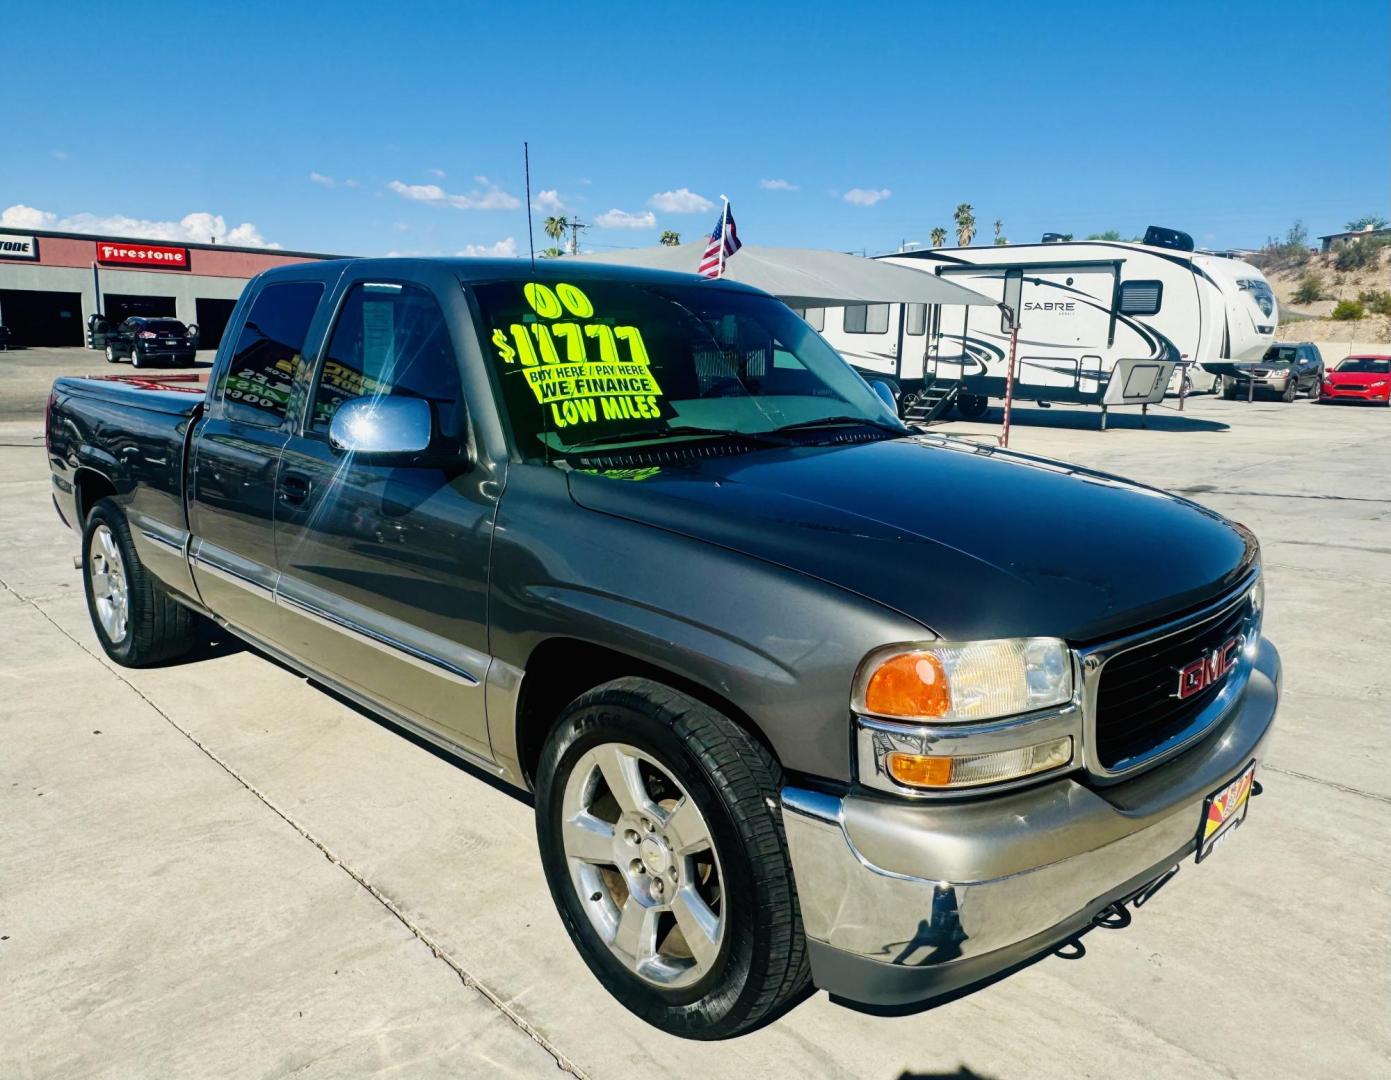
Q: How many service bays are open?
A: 3